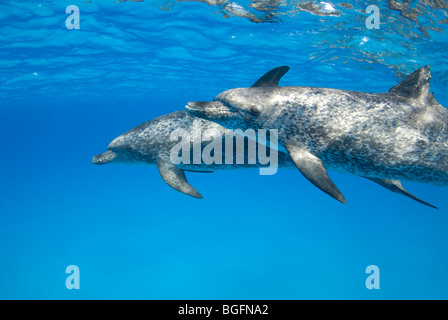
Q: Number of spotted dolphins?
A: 2